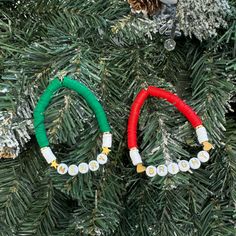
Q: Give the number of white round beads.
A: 11